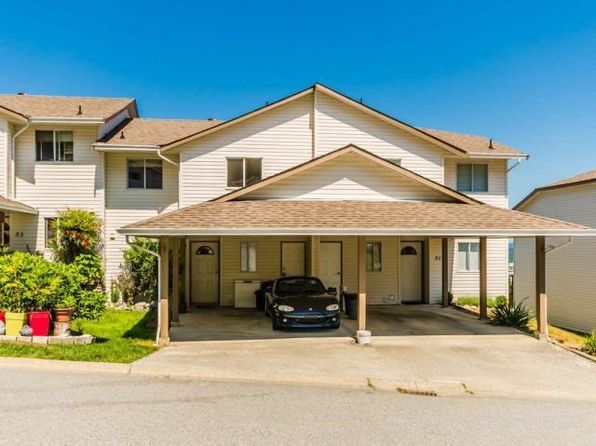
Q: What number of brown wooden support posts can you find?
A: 6